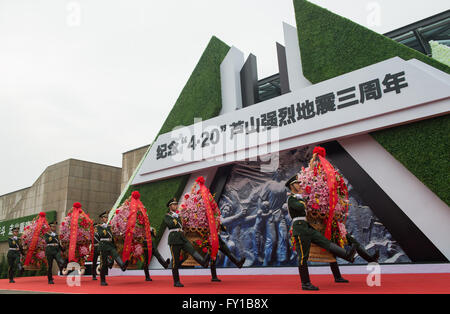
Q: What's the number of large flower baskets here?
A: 5